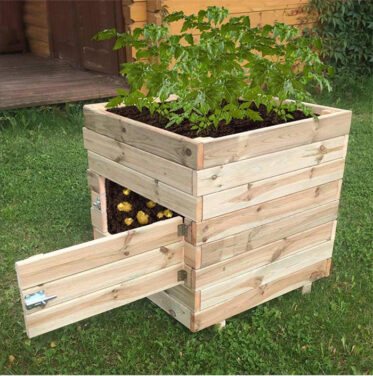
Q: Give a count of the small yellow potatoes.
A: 7